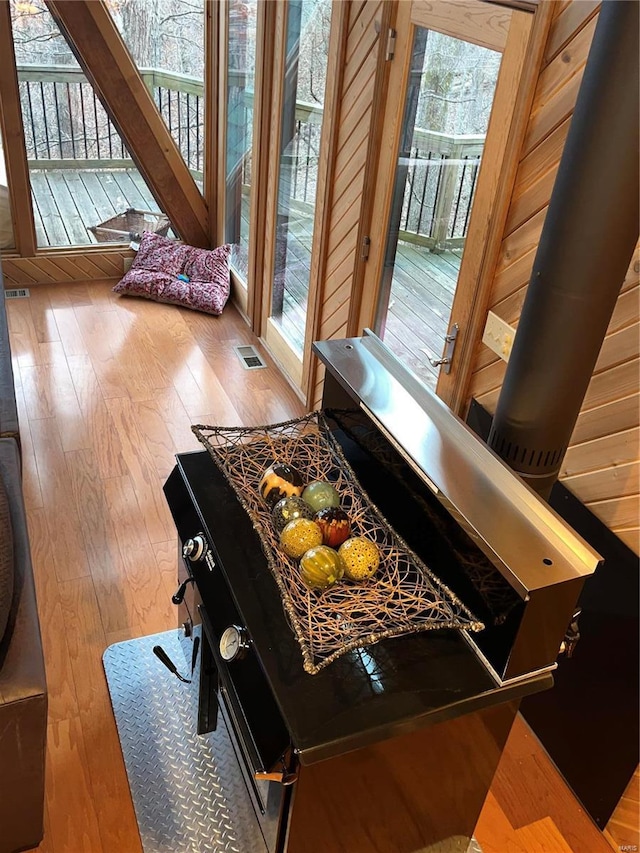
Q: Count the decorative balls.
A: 7